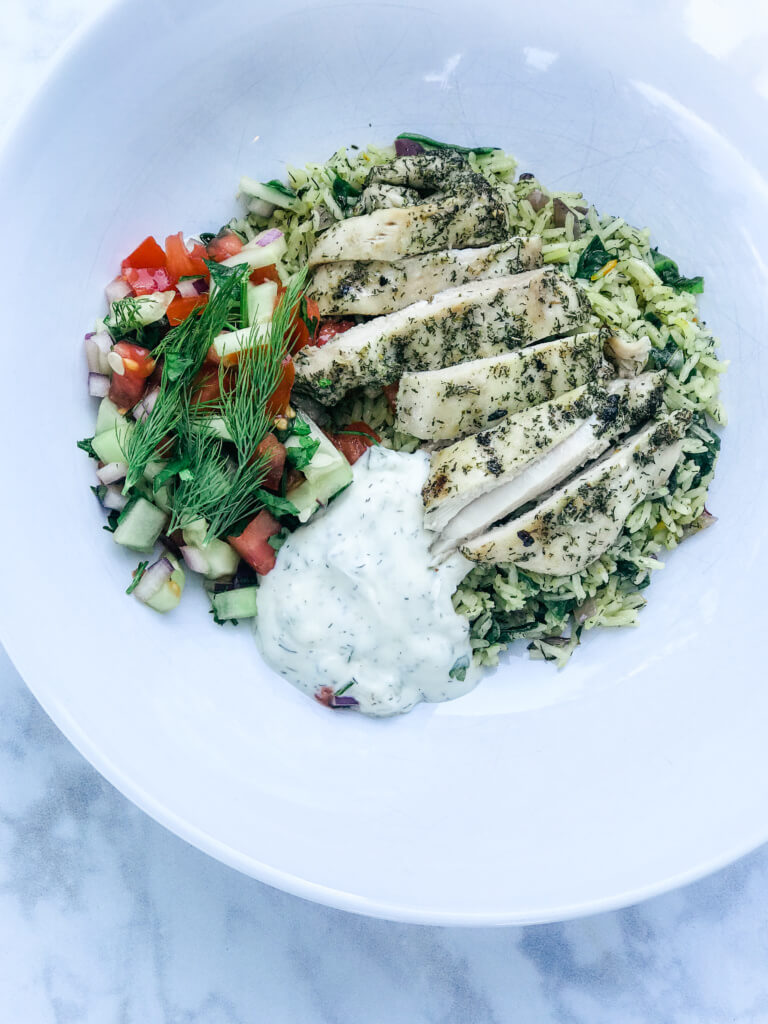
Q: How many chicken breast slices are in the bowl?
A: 6